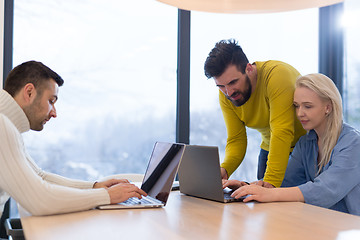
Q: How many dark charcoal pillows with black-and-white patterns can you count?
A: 0